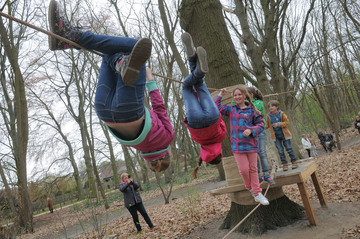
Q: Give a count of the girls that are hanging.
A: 2